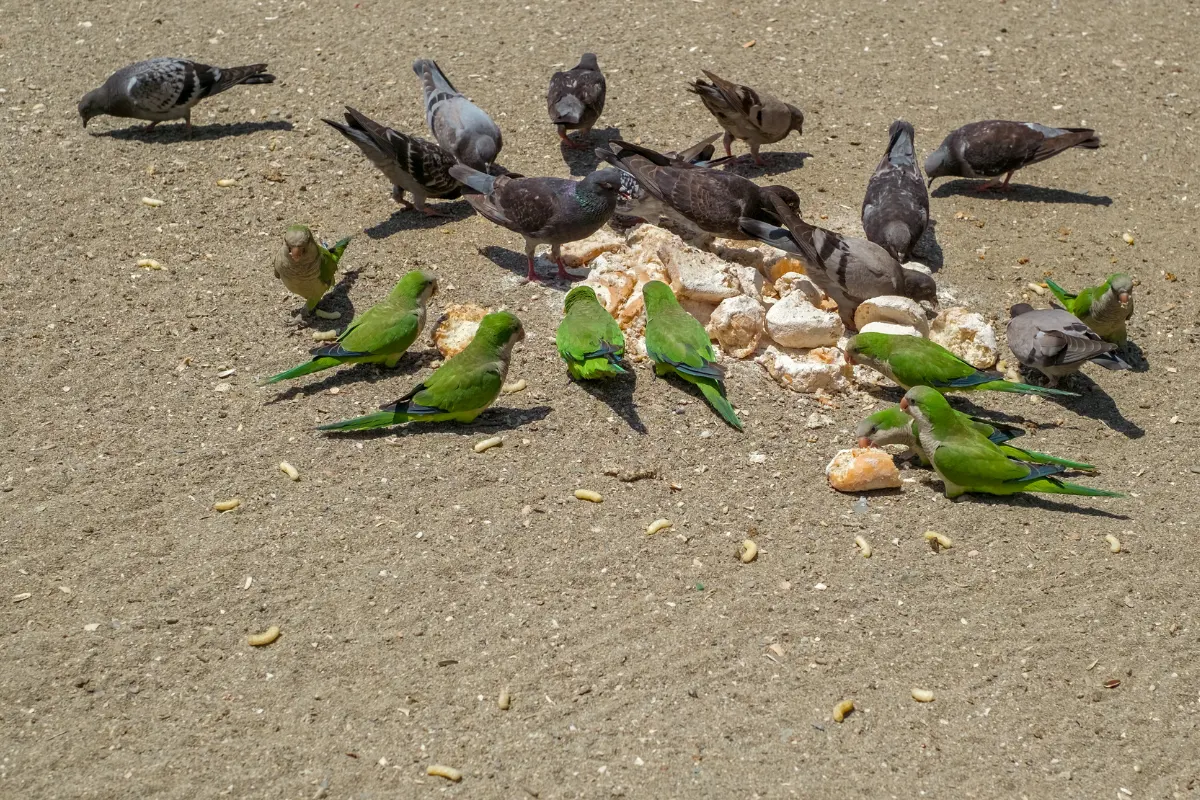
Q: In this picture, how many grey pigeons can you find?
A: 12